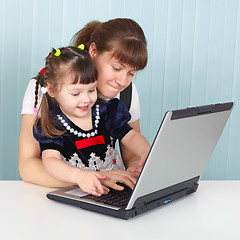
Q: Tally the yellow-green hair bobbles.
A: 2